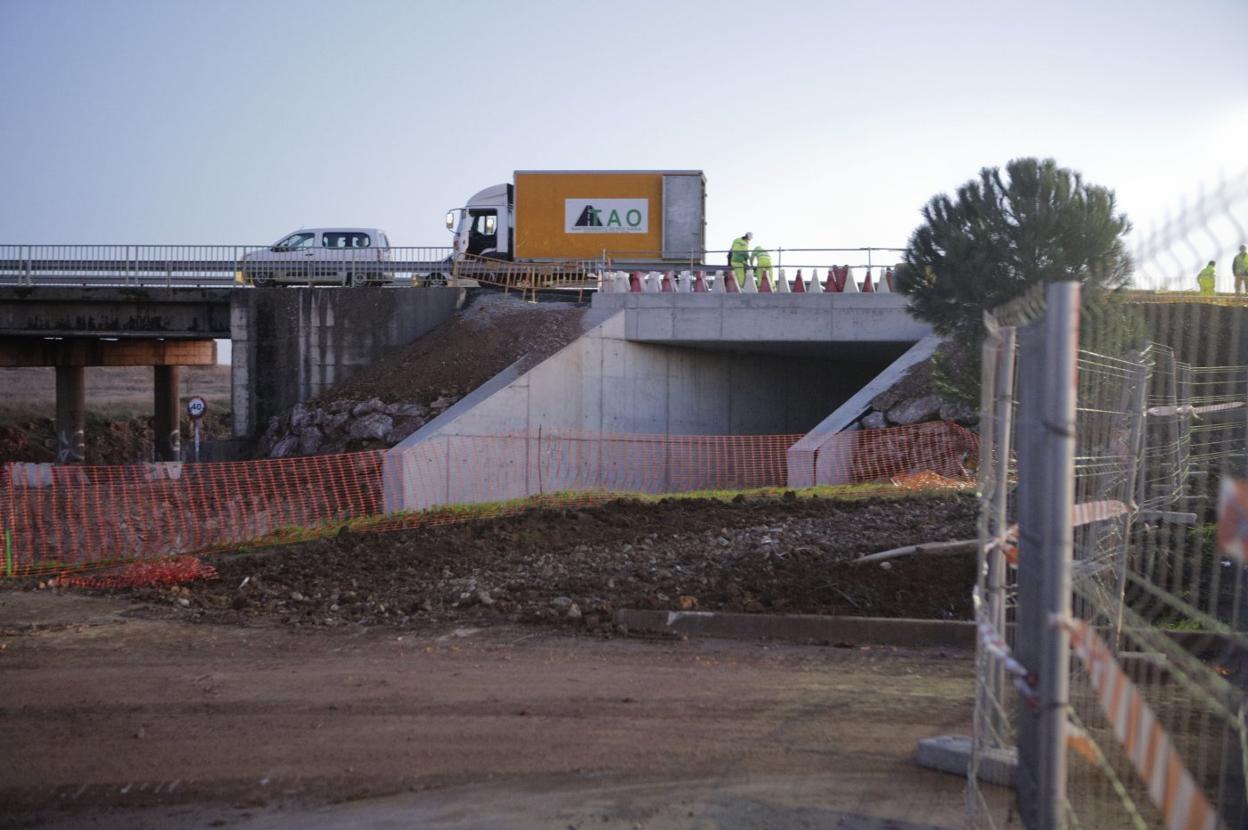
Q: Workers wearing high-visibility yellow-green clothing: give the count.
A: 4